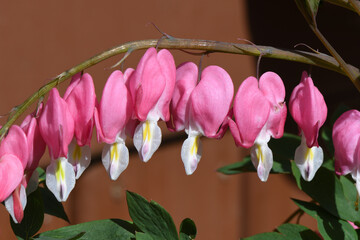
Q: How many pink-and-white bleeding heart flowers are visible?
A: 10